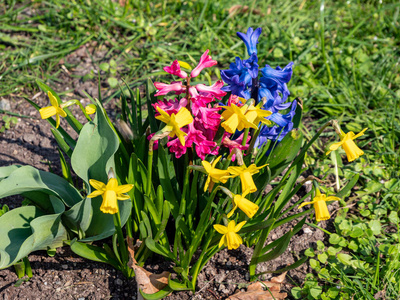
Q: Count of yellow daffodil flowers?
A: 11